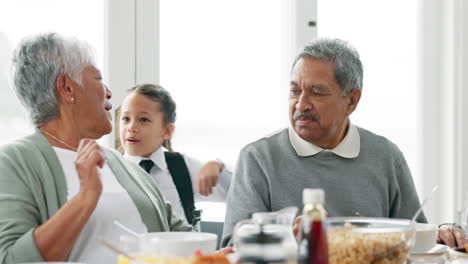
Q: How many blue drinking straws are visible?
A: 0